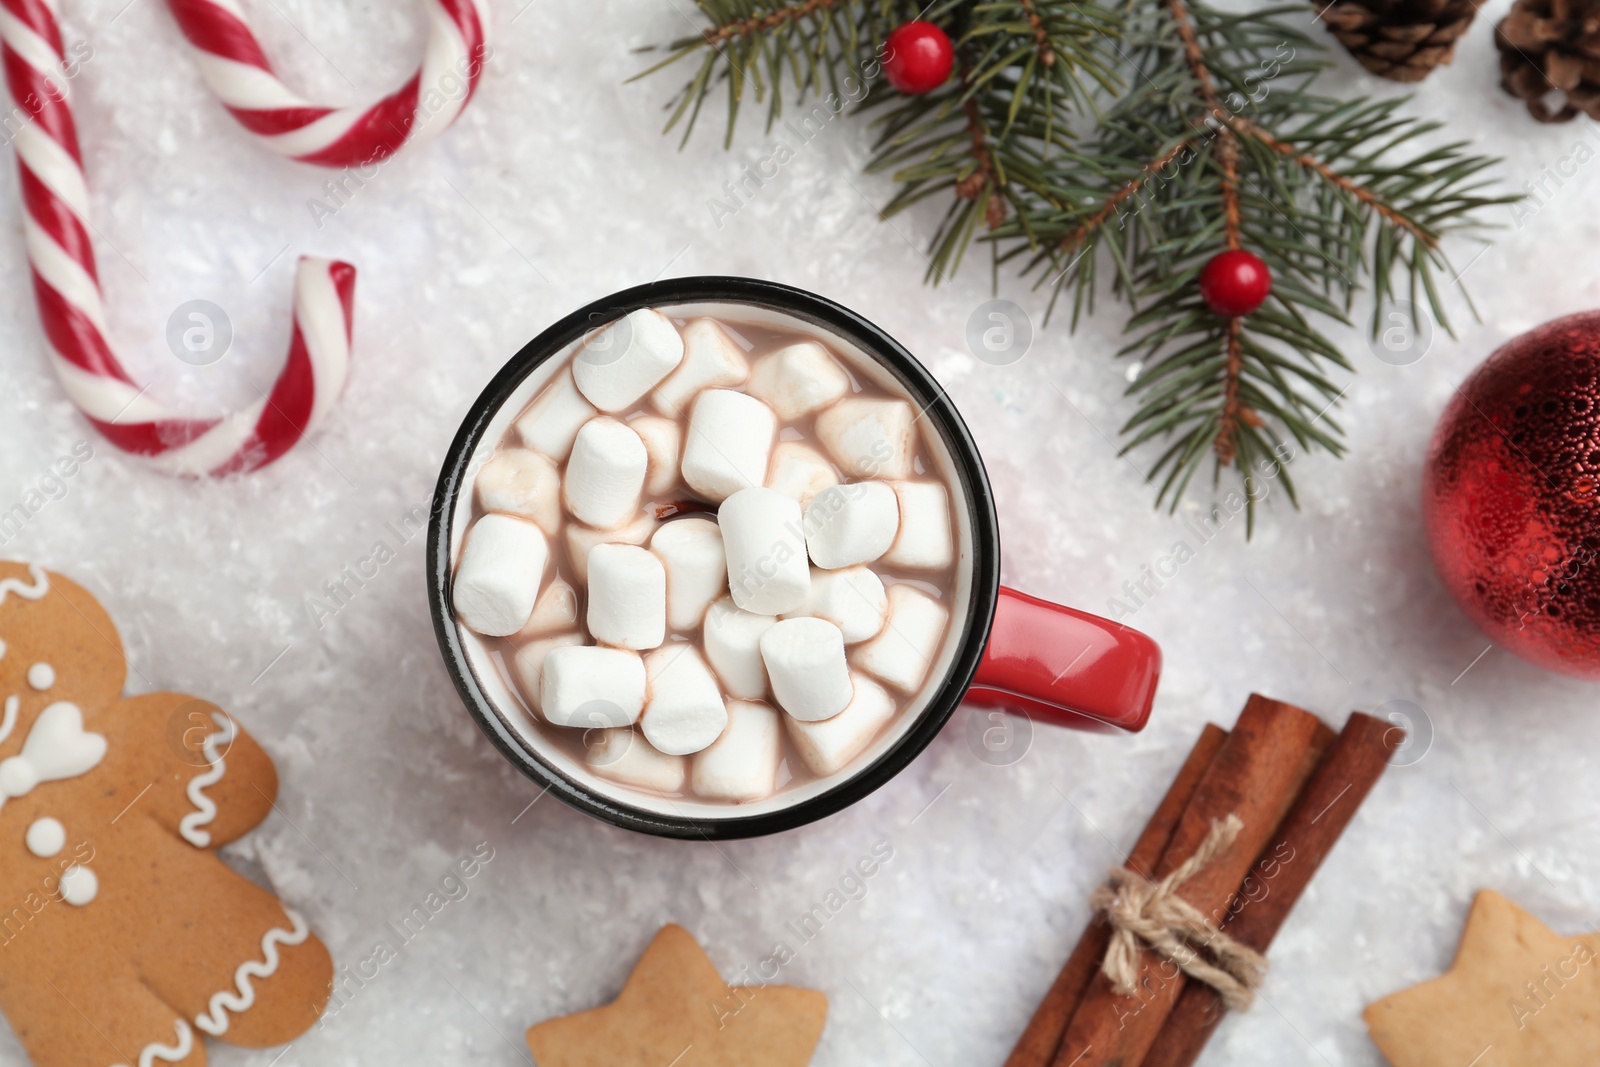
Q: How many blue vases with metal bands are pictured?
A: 0